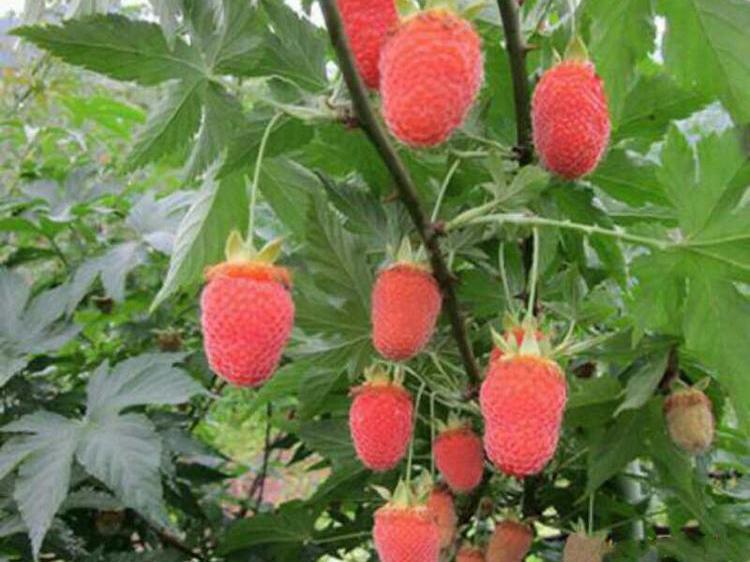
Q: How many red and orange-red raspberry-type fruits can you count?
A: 13